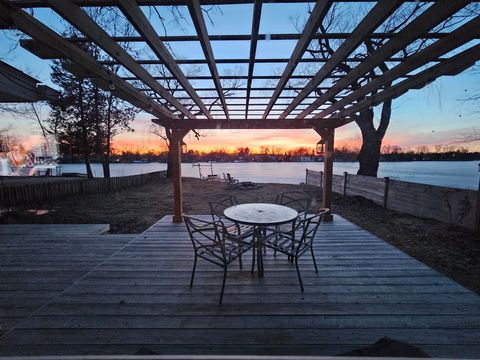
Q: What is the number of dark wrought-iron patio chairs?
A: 4